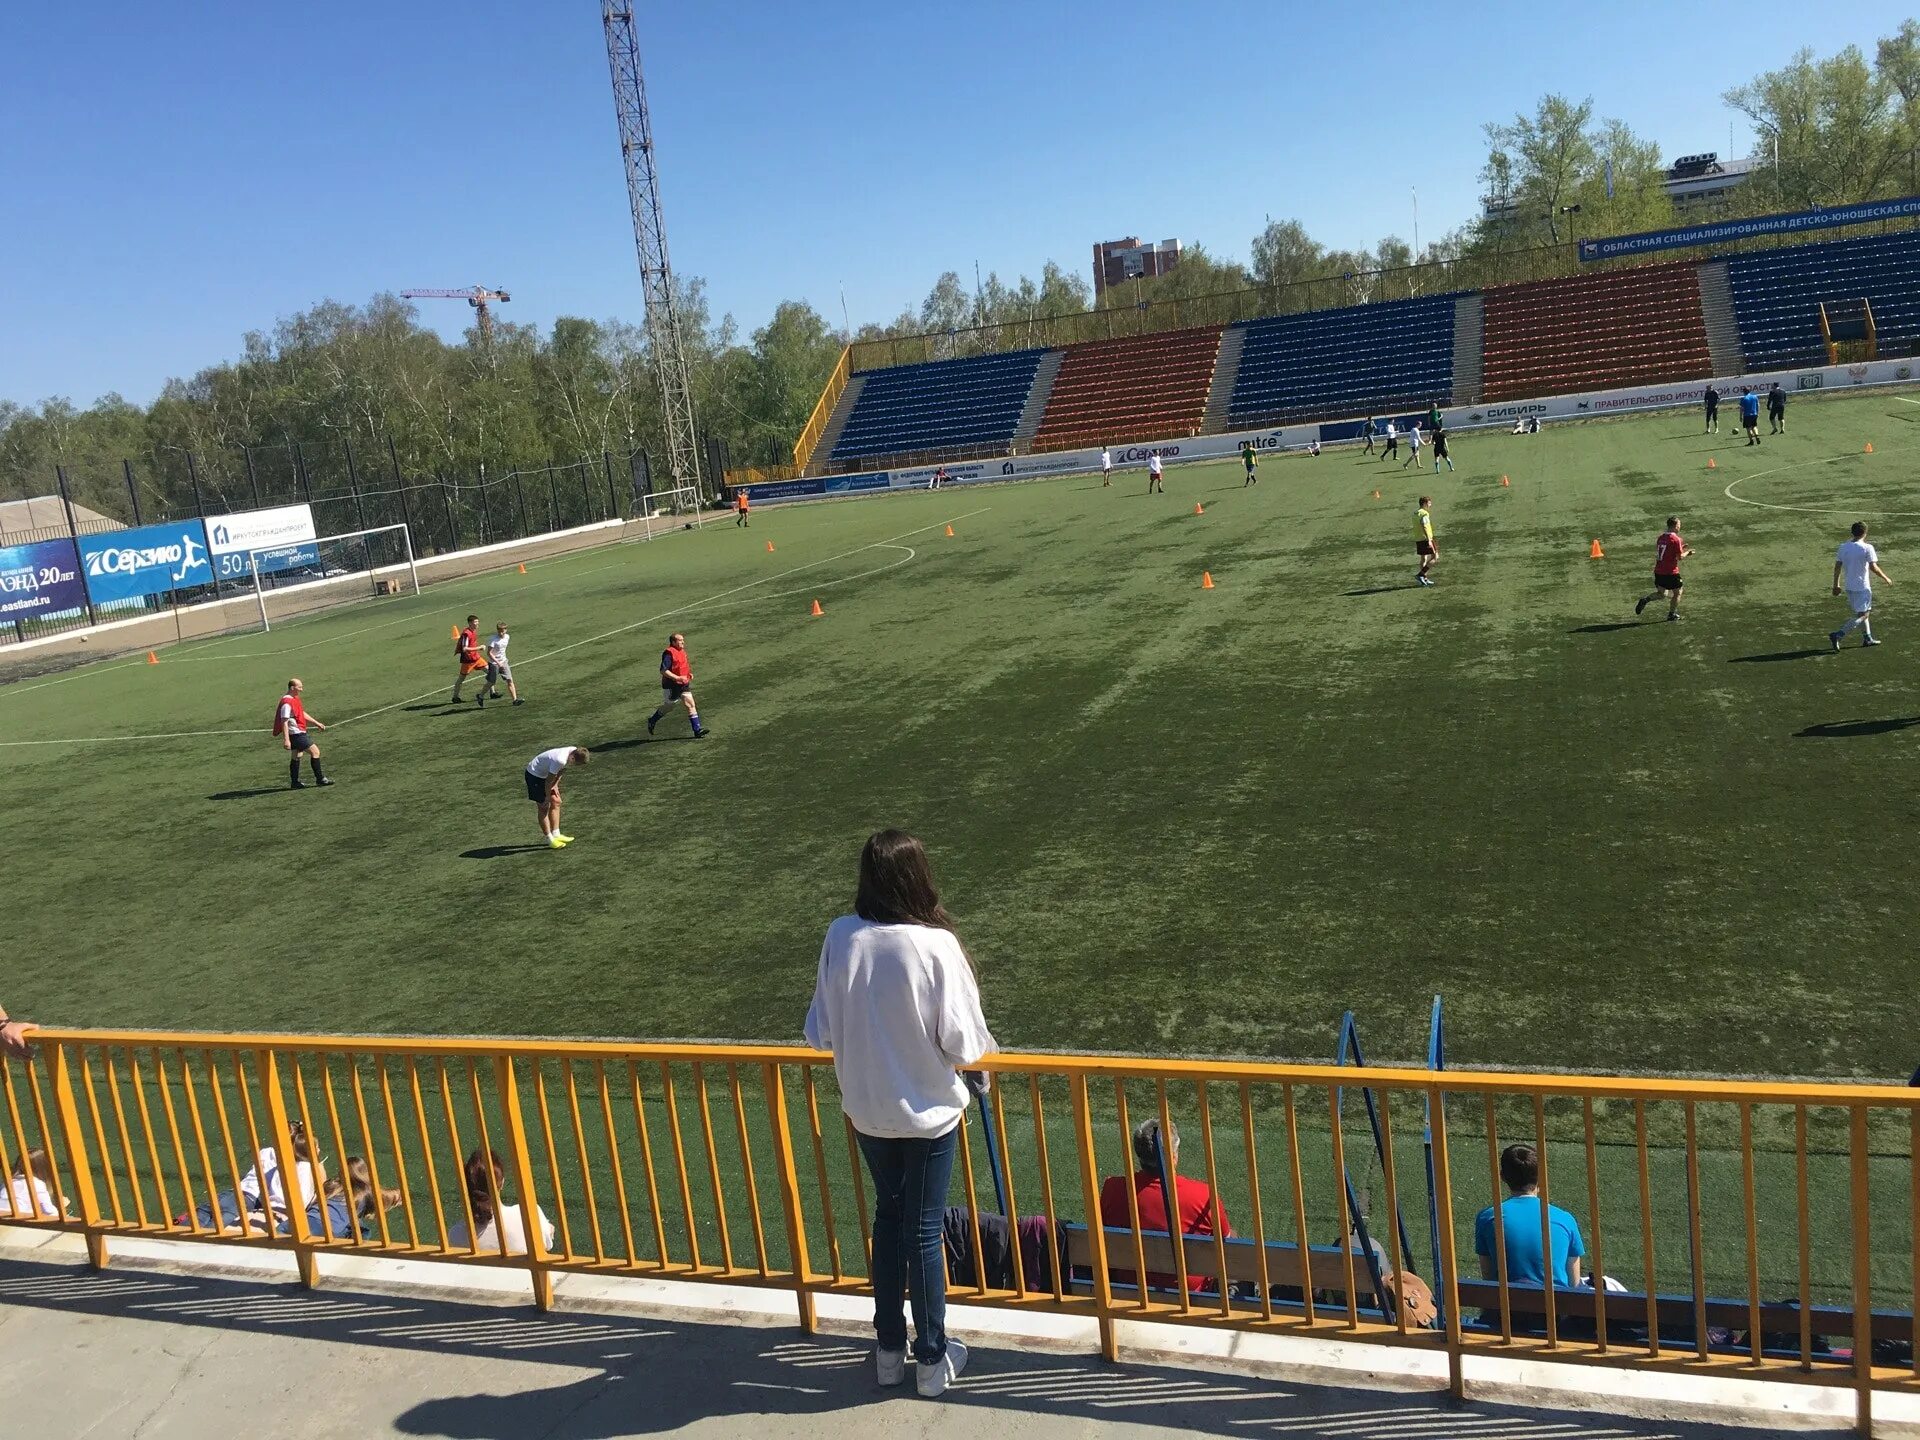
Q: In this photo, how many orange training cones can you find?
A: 13